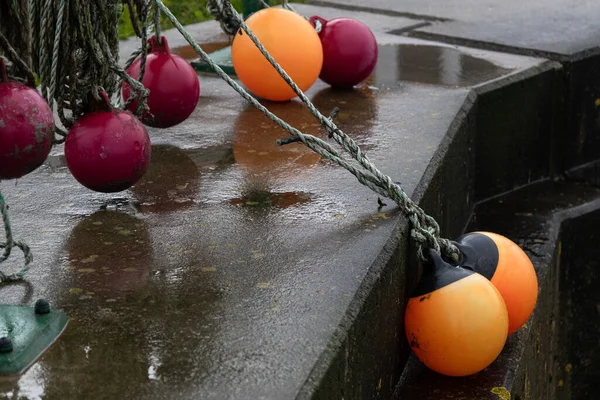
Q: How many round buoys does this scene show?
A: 7